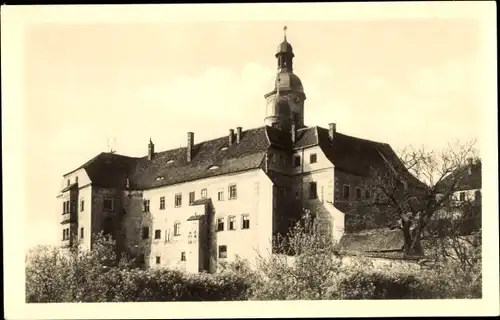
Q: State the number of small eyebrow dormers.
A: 4